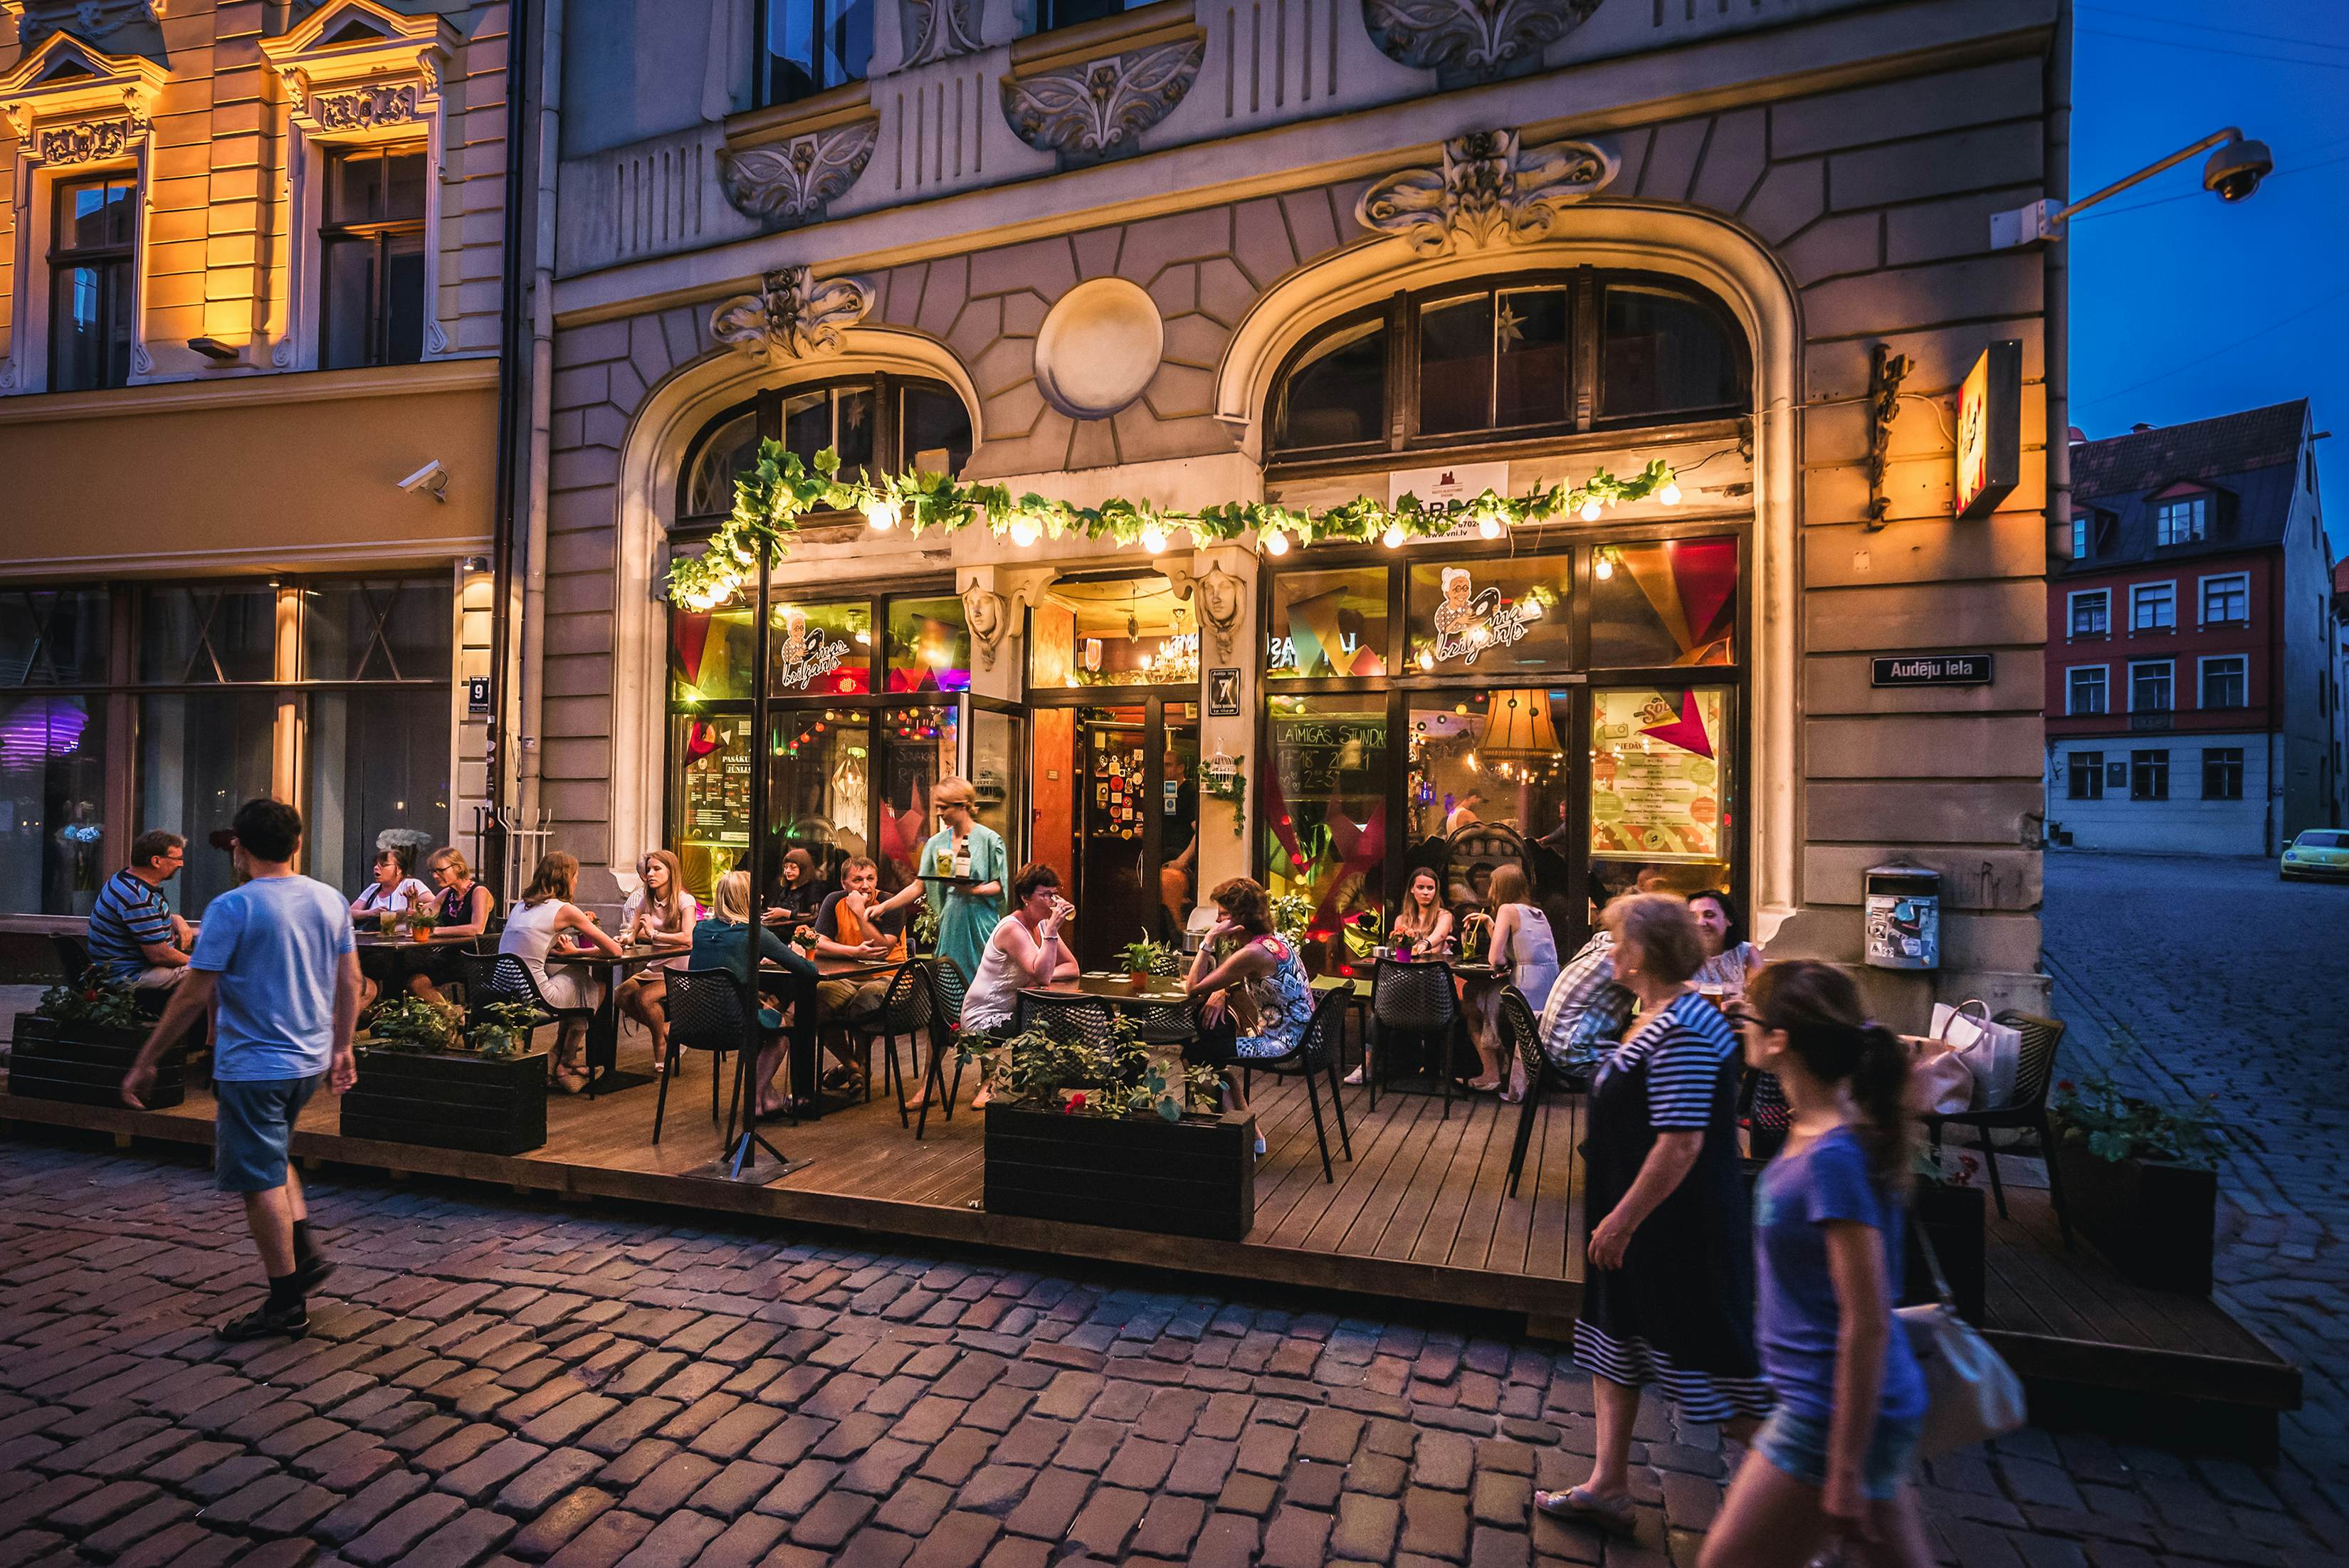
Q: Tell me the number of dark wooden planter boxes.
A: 5